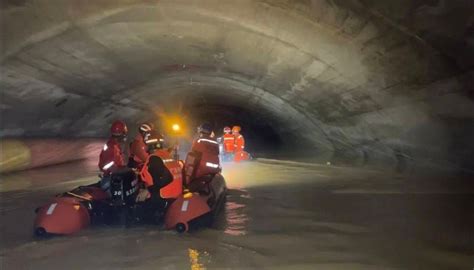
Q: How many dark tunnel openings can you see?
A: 1